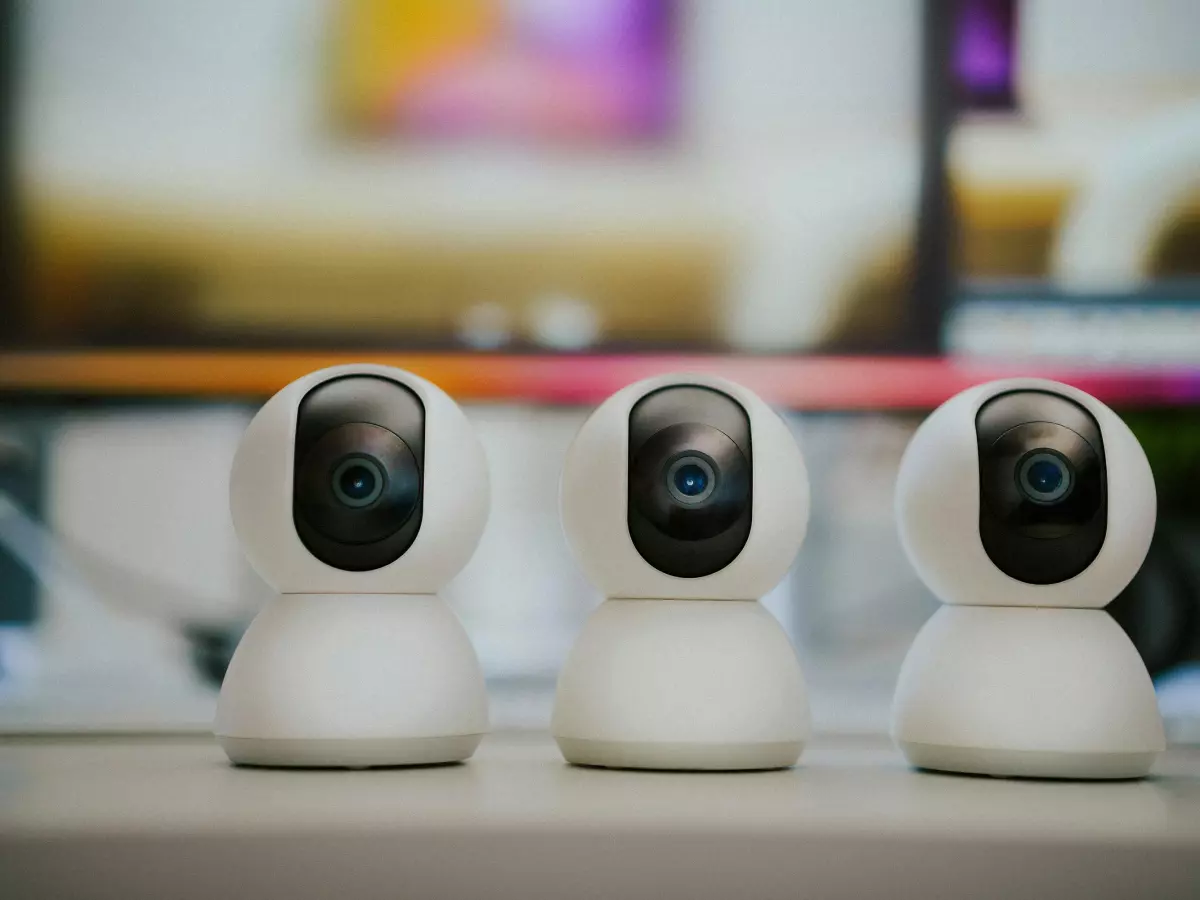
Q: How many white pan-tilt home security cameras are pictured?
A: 3